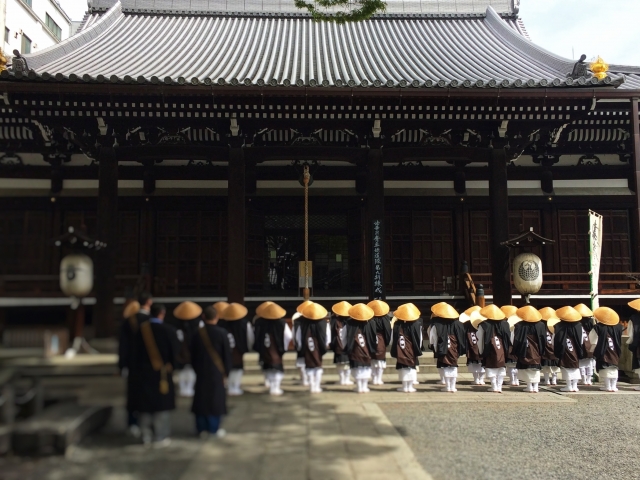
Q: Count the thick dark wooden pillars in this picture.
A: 4